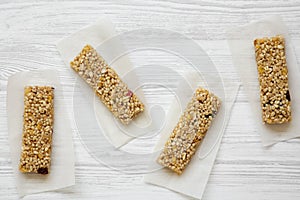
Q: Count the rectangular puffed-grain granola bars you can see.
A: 4